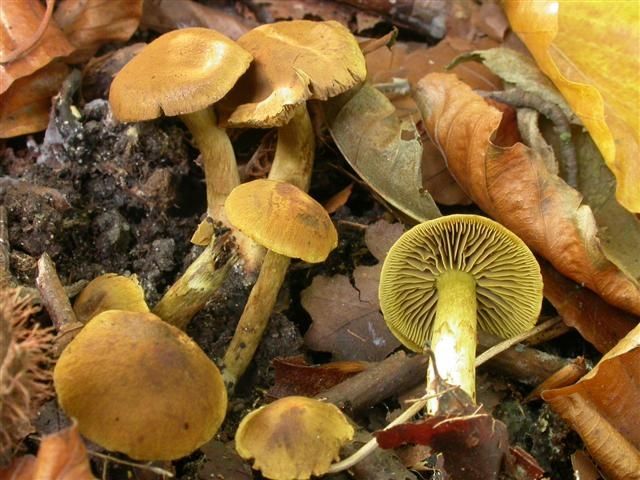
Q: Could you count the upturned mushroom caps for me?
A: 1